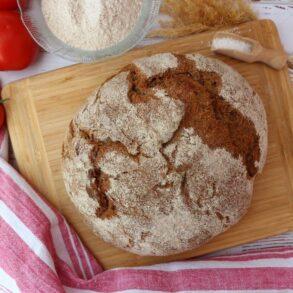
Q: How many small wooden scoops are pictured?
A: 1